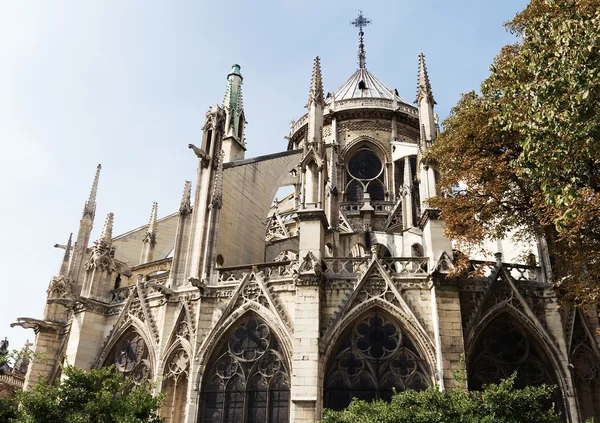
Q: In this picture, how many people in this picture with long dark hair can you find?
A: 0